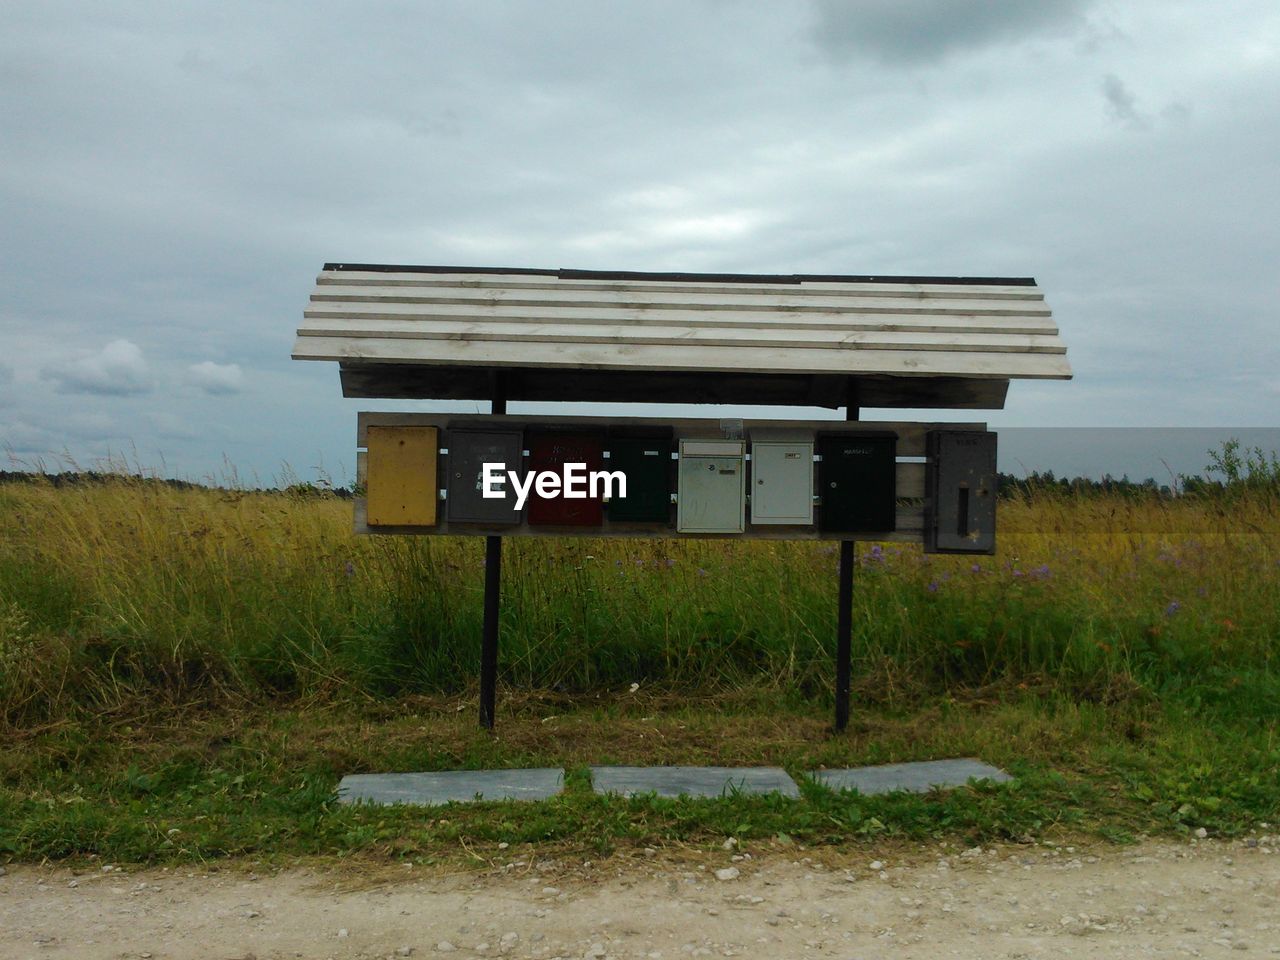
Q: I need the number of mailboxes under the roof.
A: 8